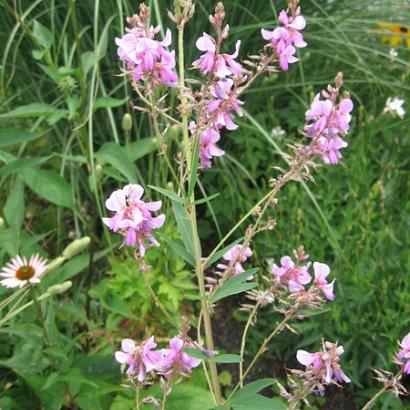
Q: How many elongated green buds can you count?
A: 2